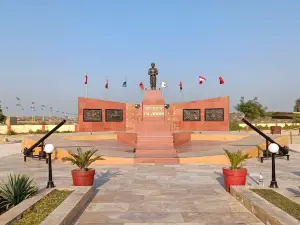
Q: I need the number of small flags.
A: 8